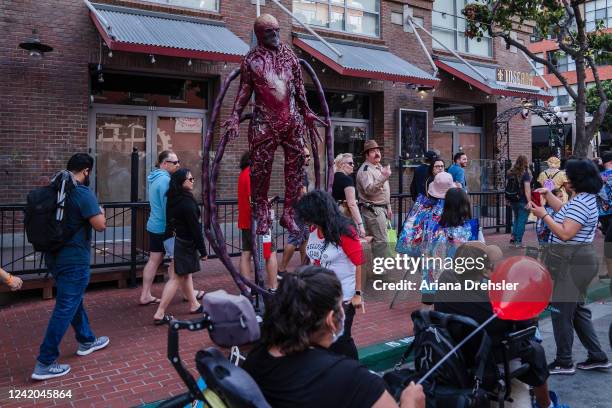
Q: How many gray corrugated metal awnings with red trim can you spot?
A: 3